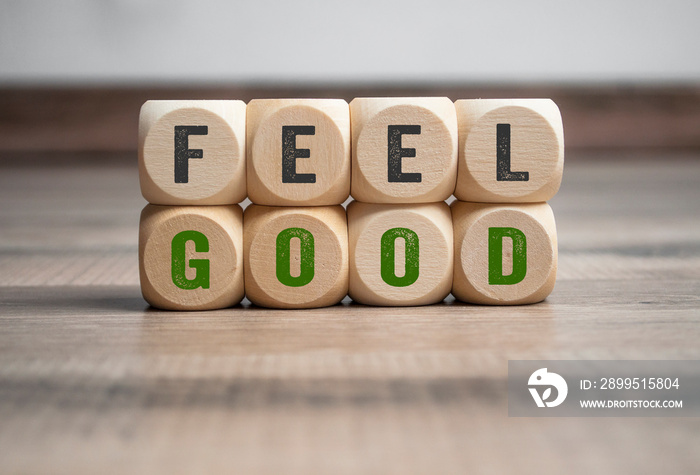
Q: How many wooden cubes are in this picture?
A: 8